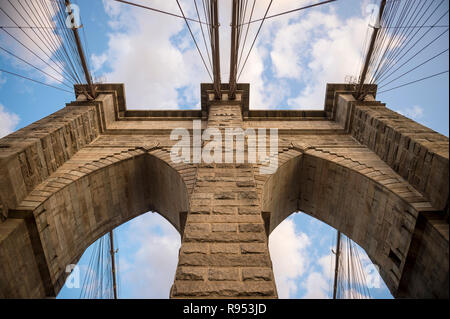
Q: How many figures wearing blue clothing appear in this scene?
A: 0